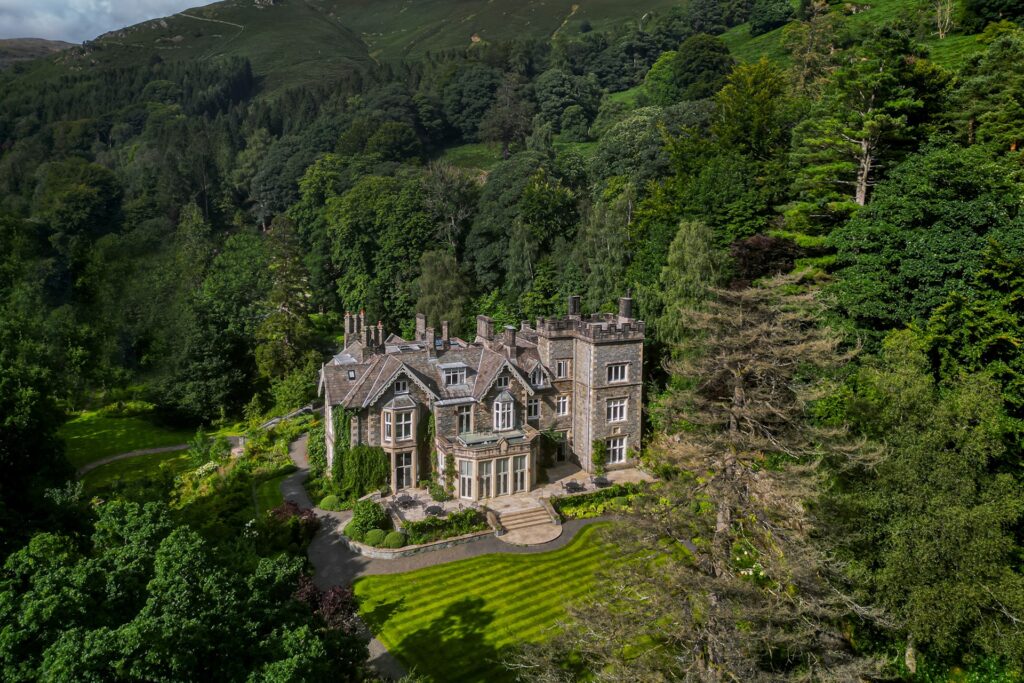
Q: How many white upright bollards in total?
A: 0